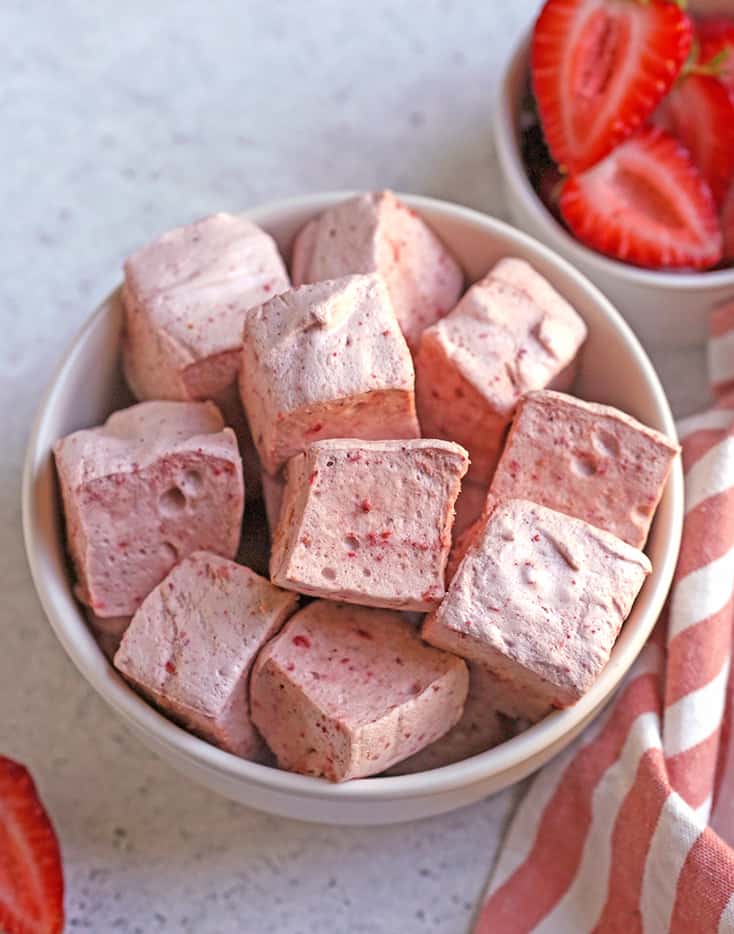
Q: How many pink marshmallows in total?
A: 10